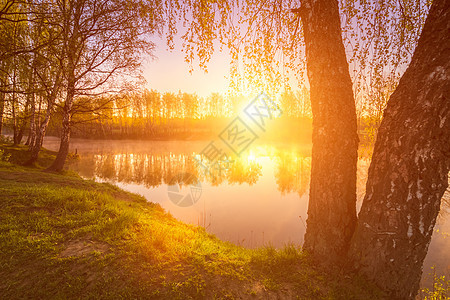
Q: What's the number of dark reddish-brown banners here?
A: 0